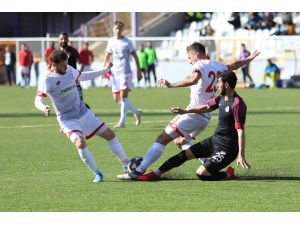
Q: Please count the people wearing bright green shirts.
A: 2